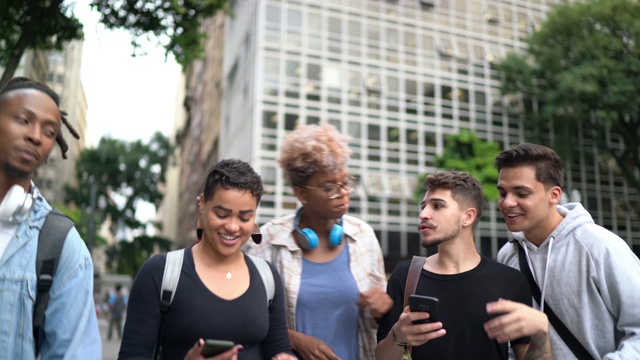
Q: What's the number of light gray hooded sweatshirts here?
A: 1